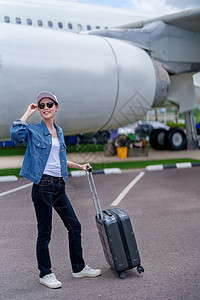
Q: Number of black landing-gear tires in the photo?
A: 2